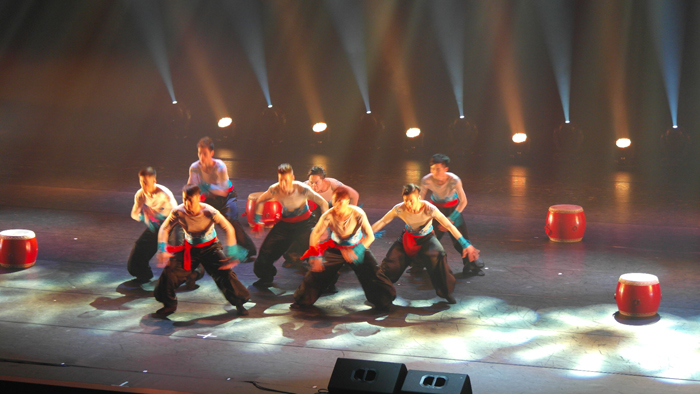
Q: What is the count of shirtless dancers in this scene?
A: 8